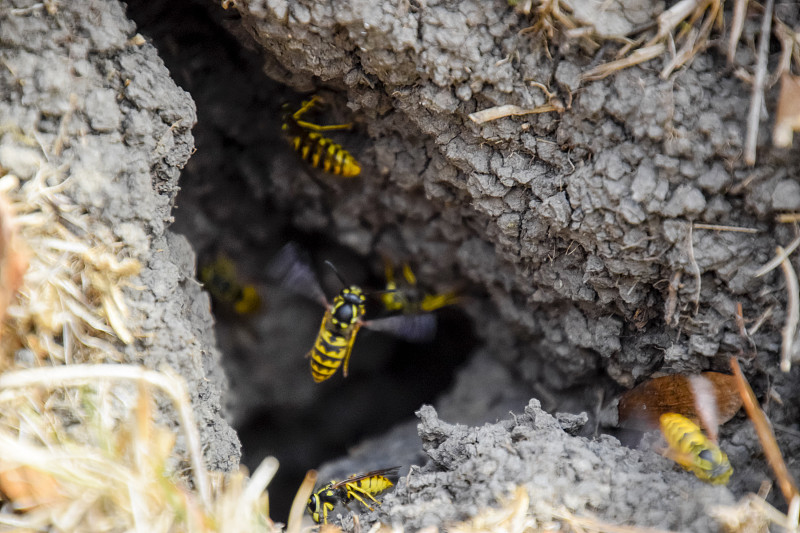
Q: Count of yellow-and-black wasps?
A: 6